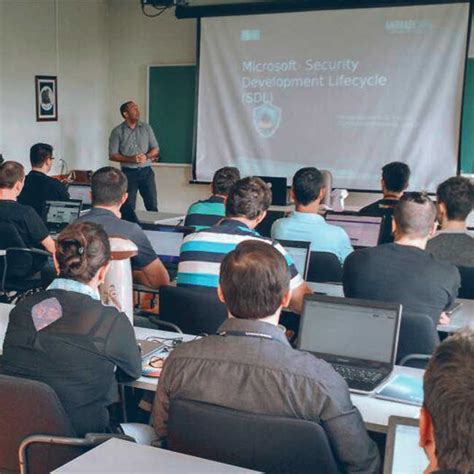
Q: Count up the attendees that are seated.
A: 12